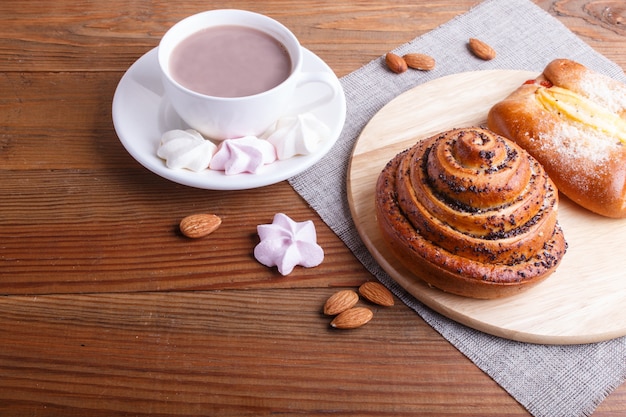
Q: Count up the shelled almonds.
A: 7